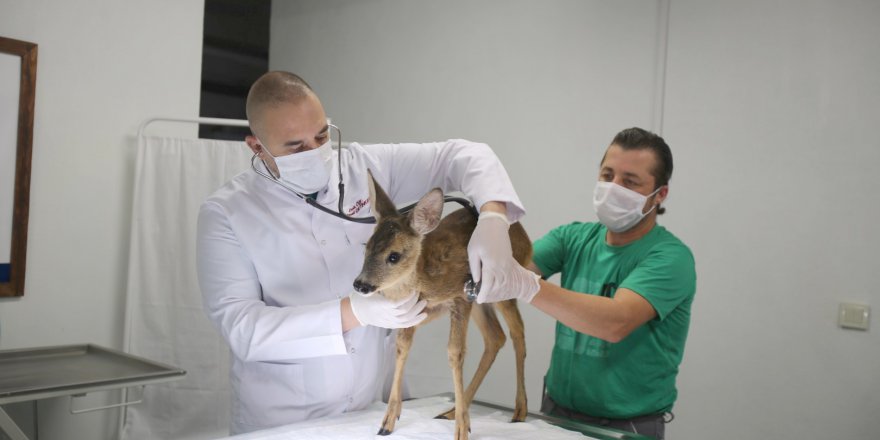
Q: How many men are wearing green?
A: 1